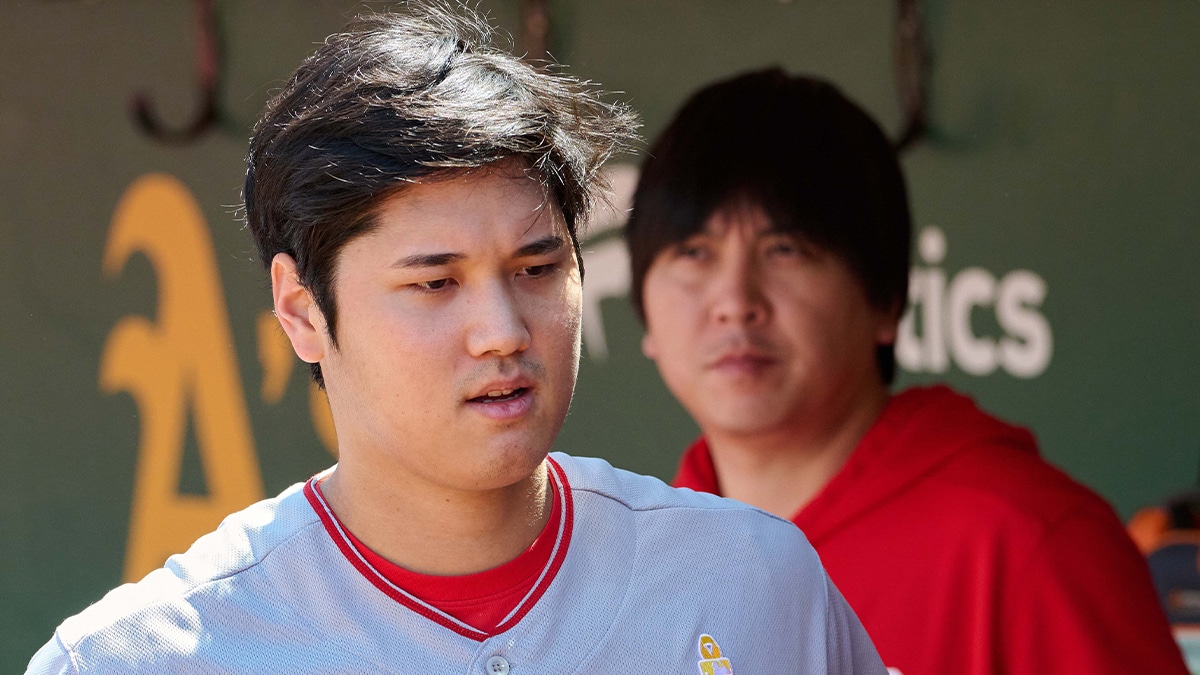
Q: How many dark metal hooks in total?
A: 3